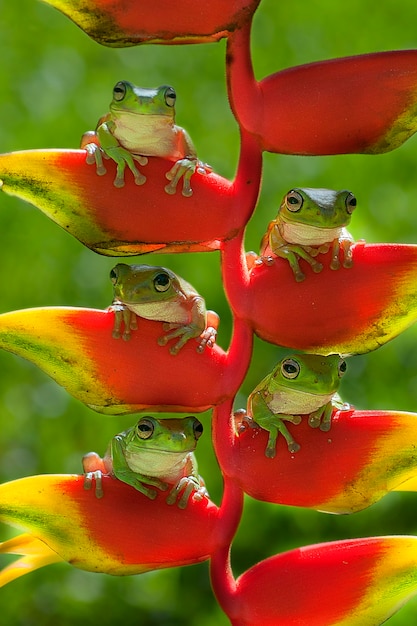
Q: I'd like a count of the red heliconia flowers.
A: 8